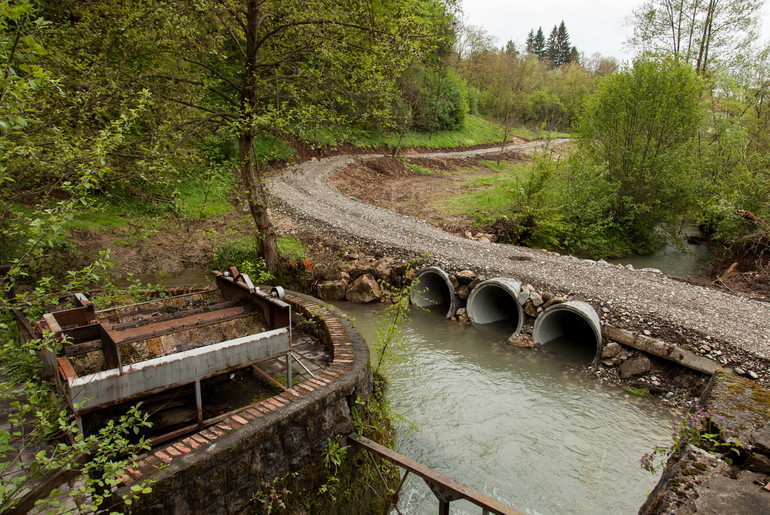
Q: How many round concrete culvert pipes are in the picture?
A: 3